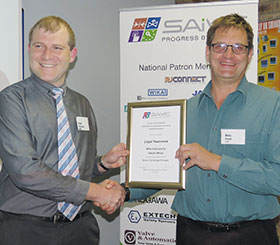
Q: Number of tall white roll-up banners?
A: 1